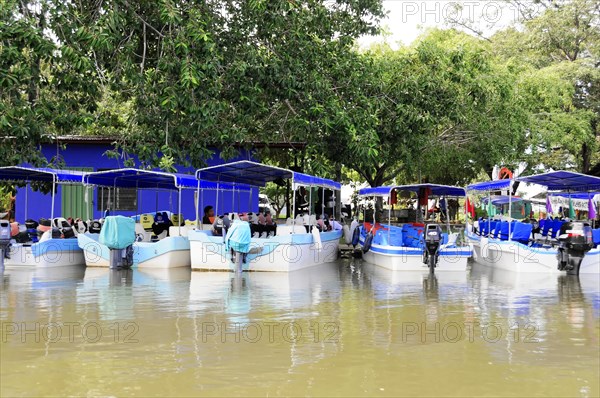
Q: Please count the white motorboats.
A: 5